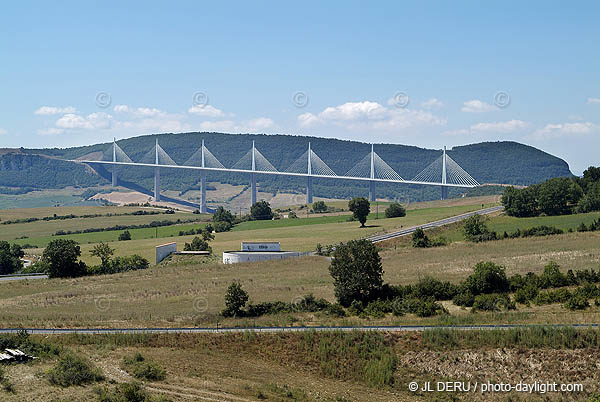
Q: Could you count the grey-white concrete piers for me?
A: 7